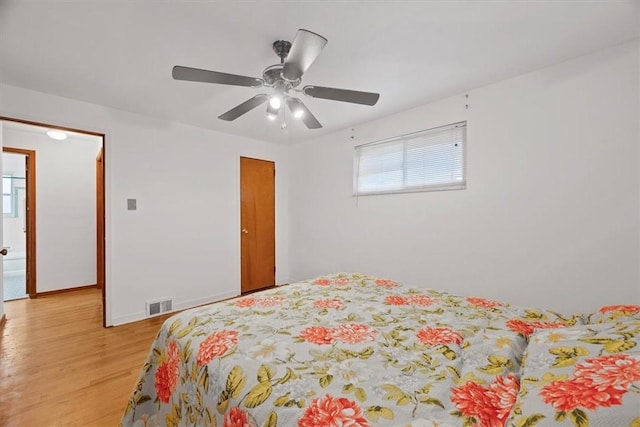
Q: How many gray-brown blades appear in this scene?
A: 5